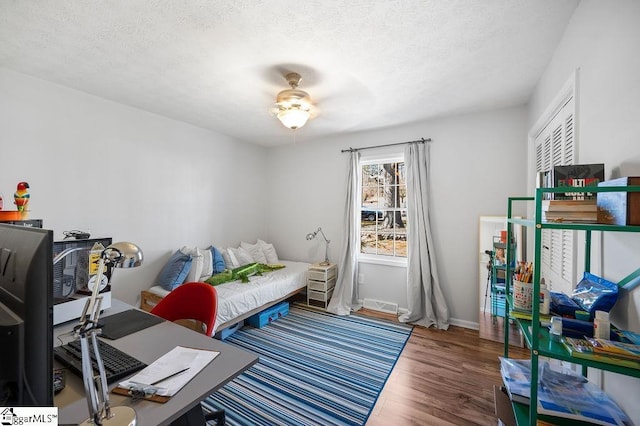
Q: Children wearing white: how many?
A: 0